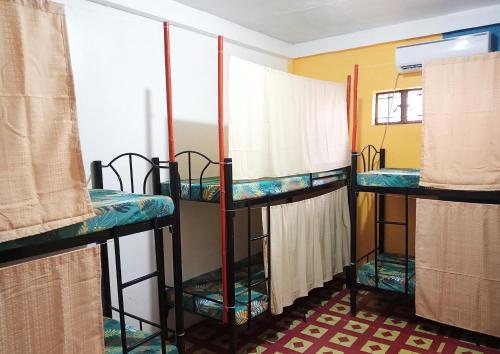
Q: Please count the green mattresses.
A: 6